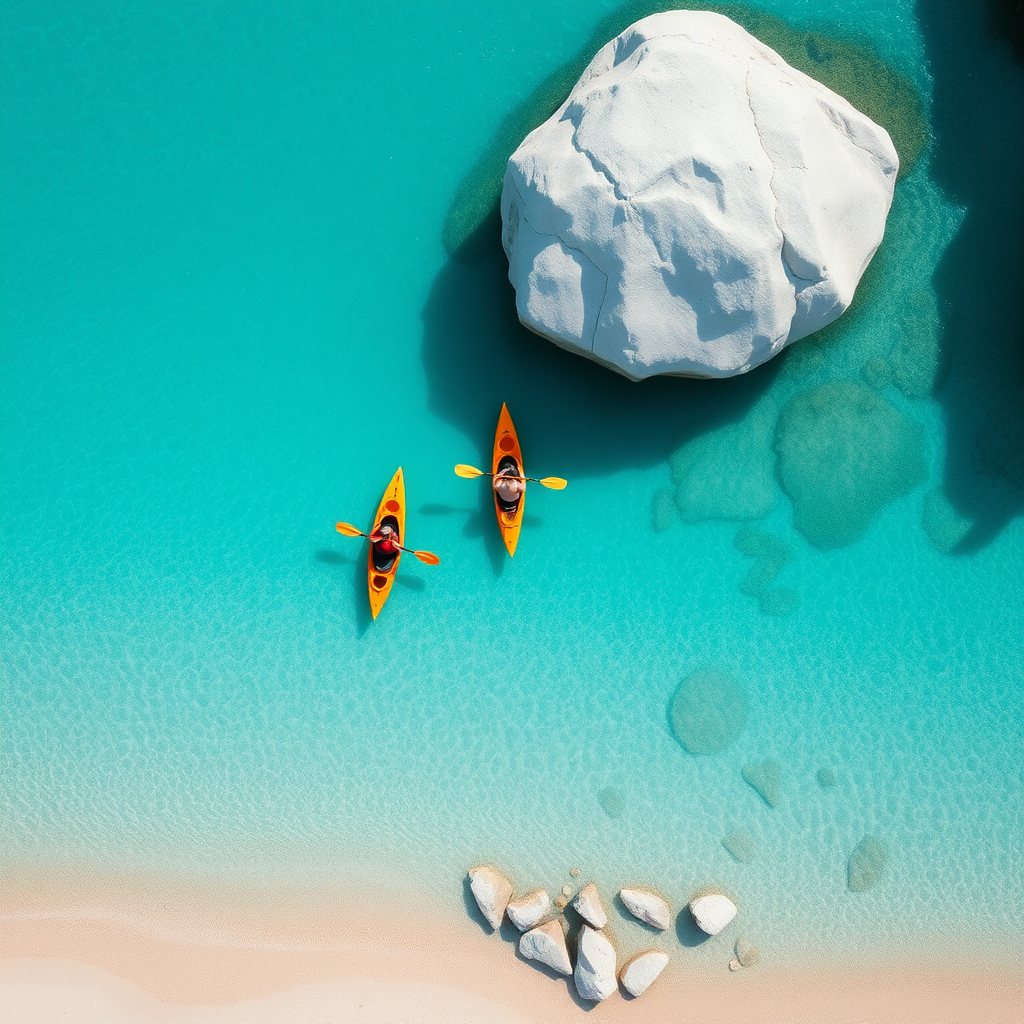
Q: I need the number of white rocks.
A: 9